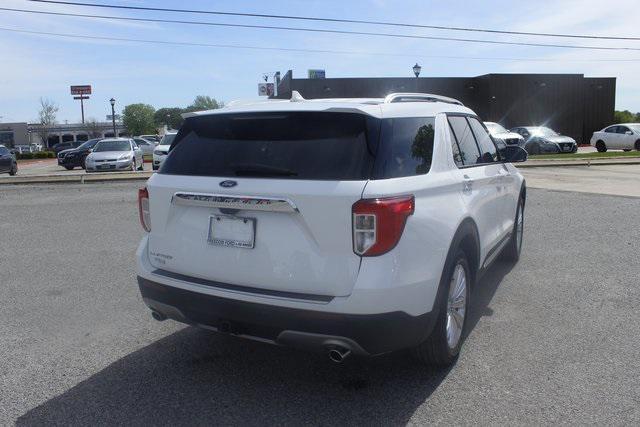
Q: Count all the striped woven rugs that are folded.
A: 0